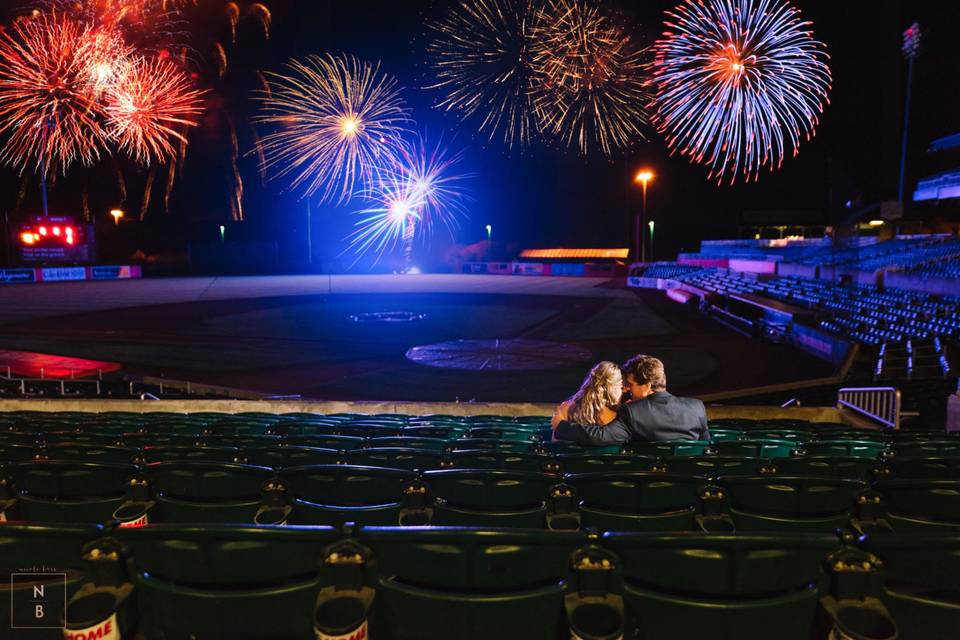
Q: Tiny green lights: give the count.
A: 3